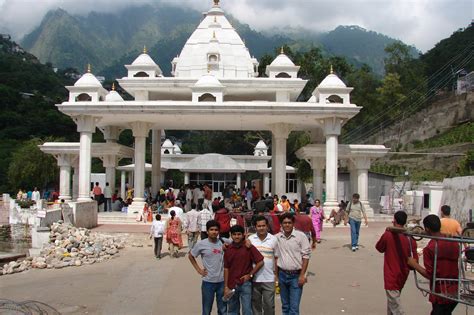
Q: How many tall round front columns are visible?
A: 4